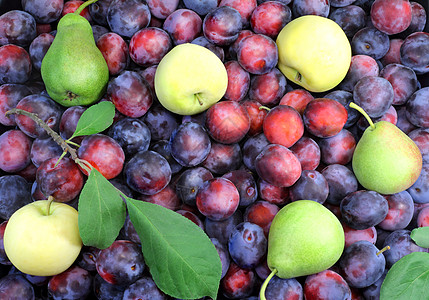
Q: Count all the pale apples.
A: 3